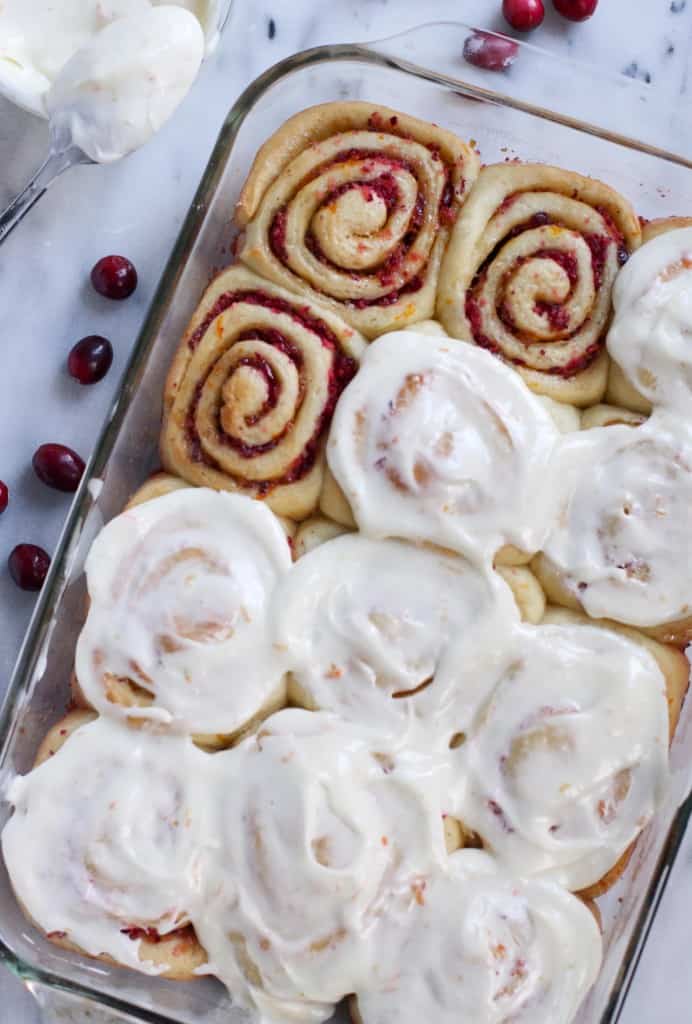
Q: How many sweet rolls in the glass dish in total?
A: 12